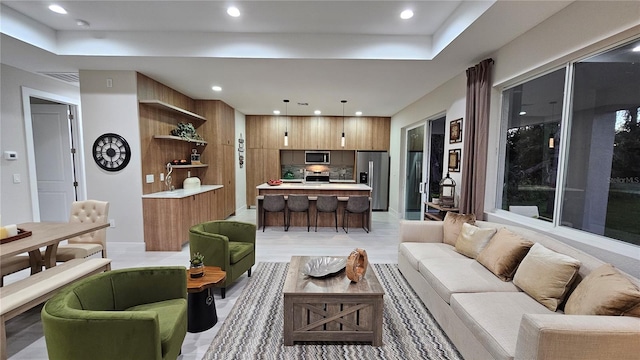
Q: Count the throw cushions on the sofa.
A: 5